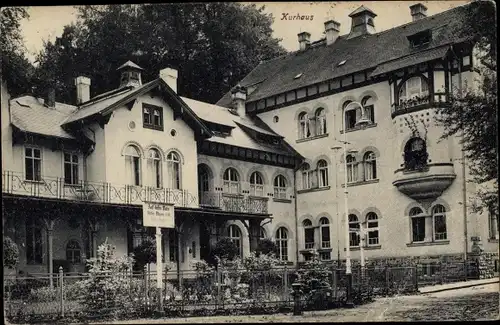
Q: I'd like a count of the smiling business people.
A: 0